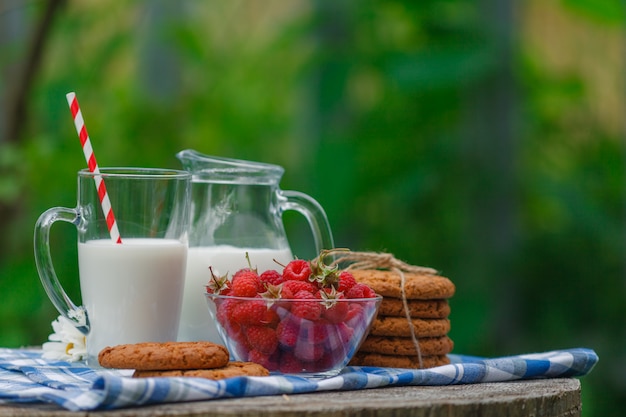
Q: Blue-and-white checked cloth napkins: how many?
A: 1